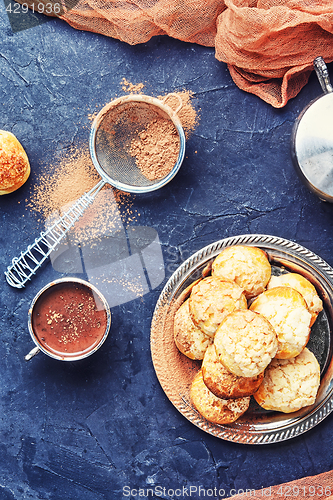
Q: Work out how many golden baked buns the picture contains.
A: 10